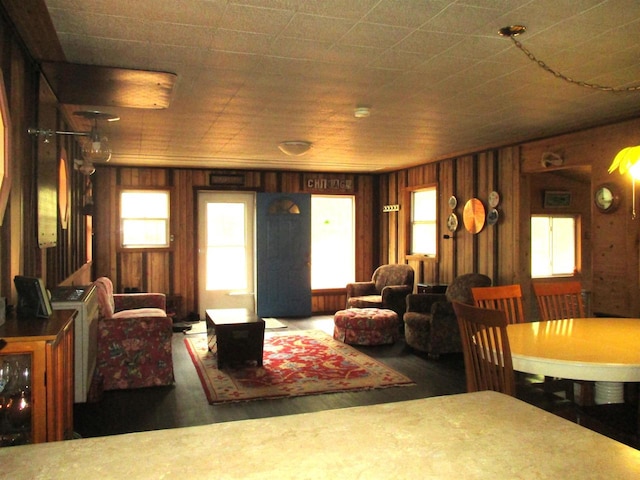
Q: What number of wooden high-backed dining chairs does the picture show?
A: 3